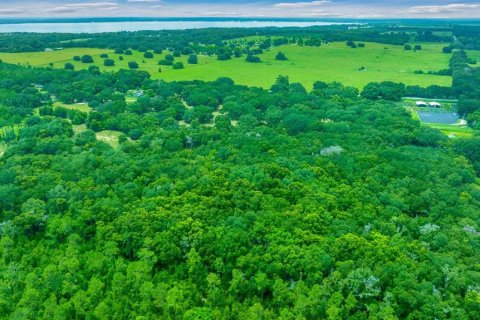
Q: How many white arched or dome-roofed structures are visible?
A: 2